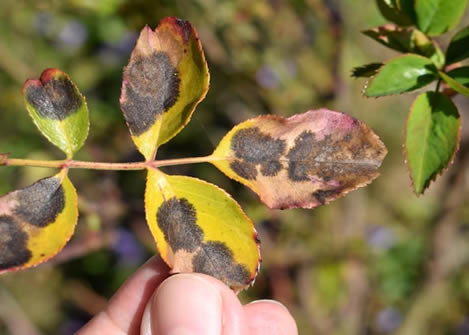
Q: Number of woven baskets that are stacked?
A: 0